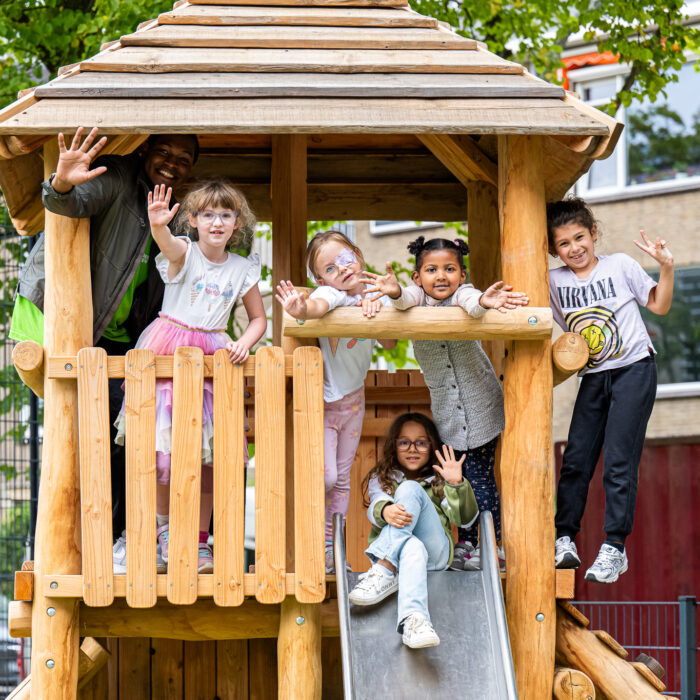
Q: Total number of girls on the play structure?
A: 5